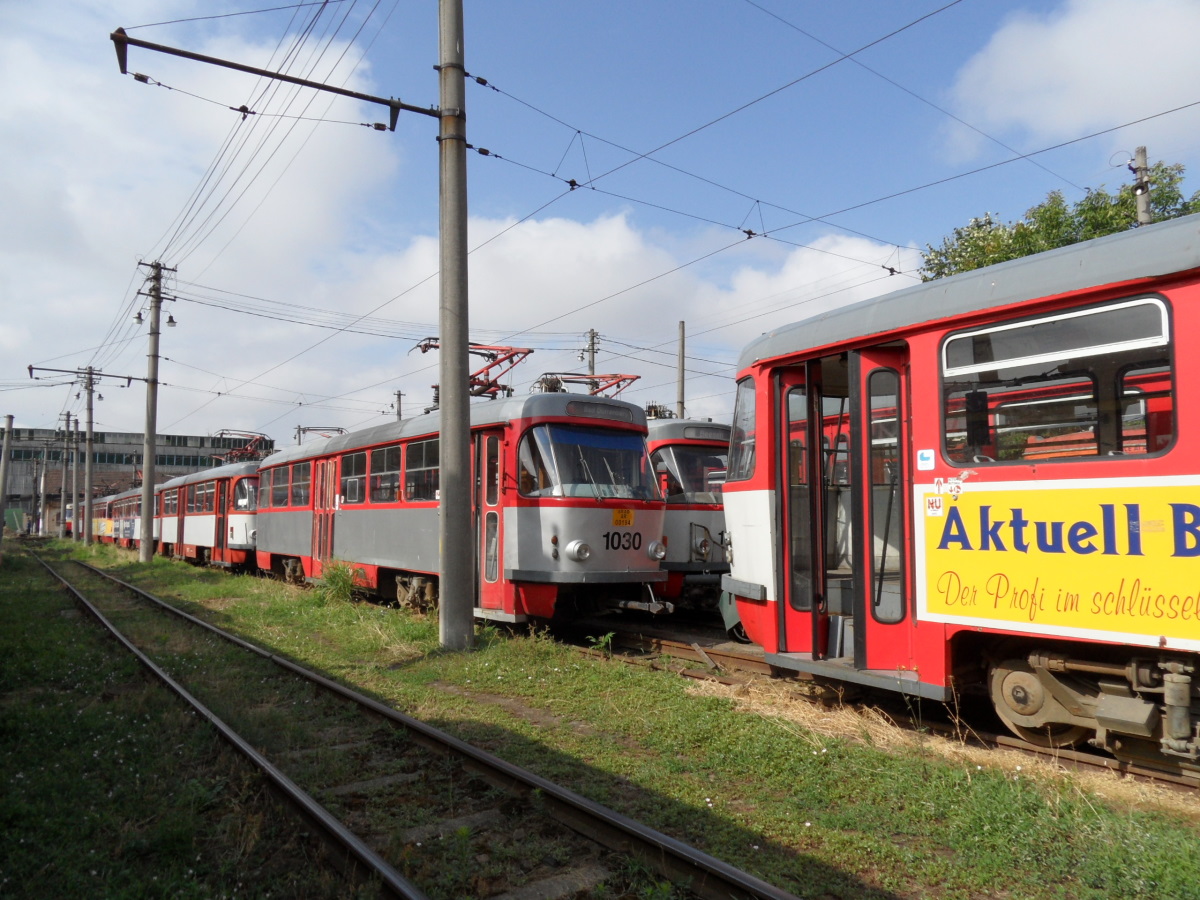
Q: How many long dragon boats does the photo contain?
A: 0